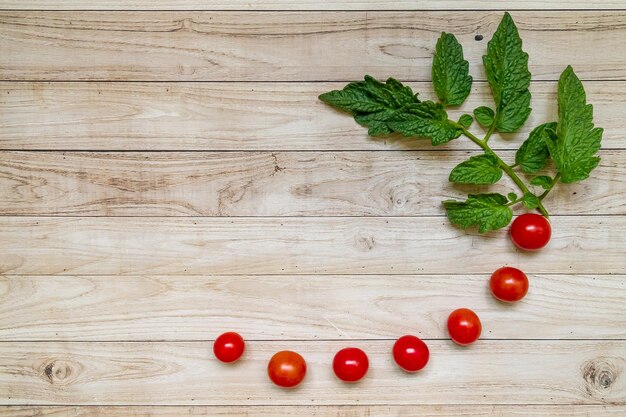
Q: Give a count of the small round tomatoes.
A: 7